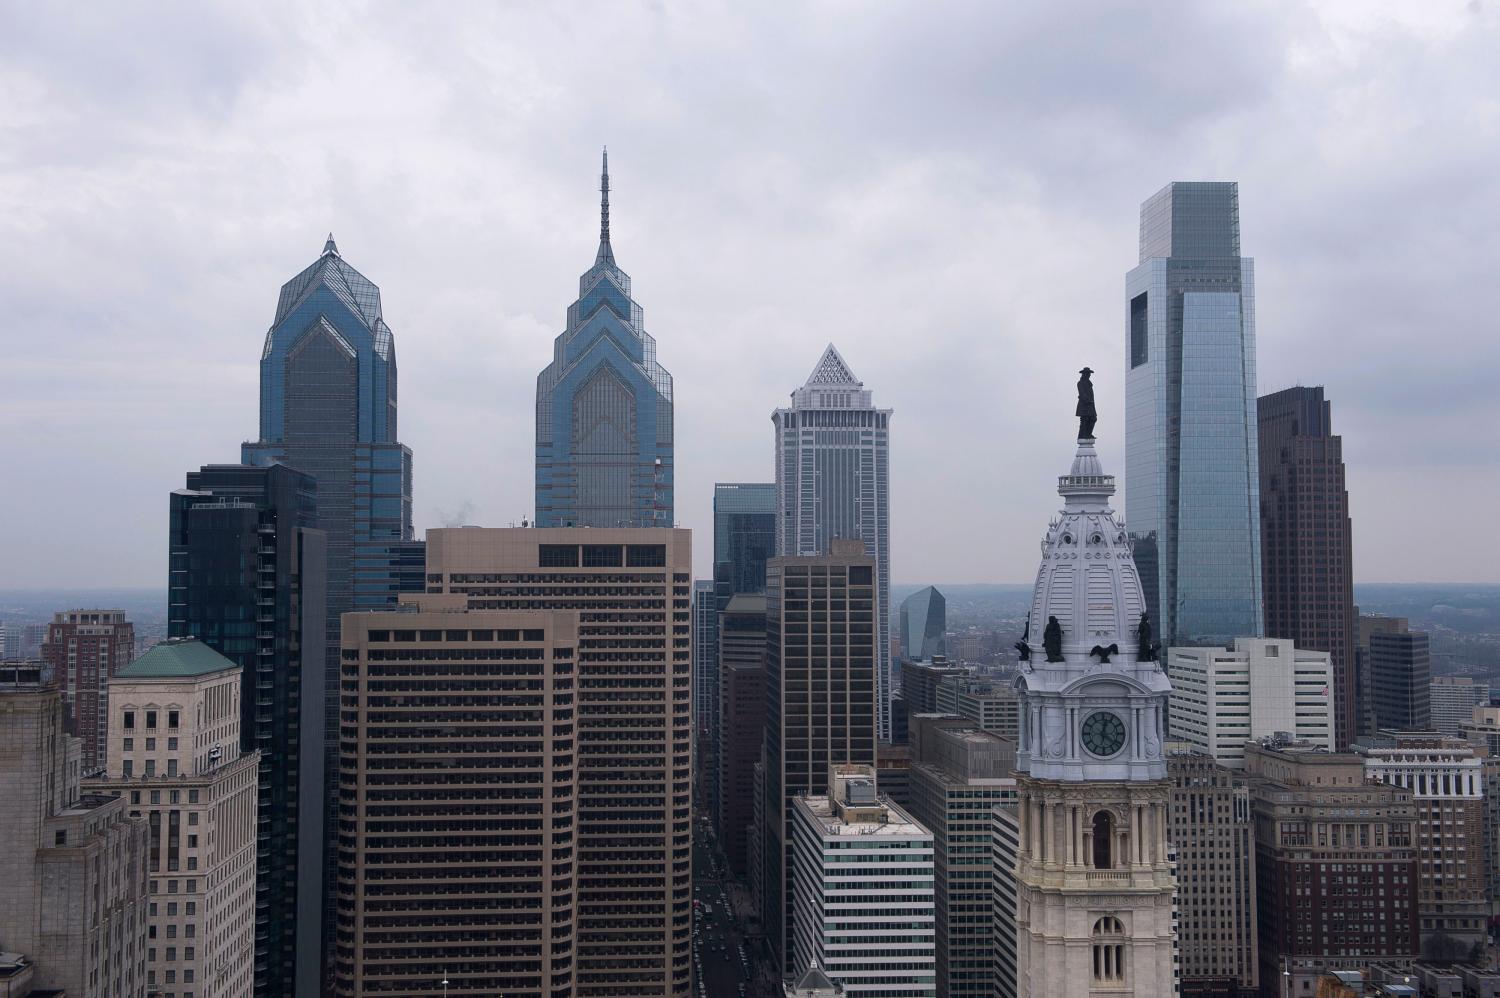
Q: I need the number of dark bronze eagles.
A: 3